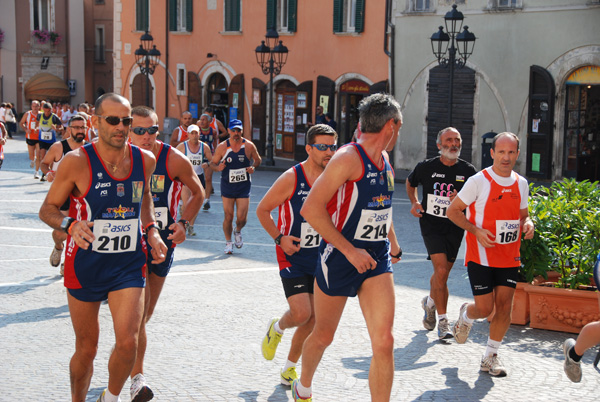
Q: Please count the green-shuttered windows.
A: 5